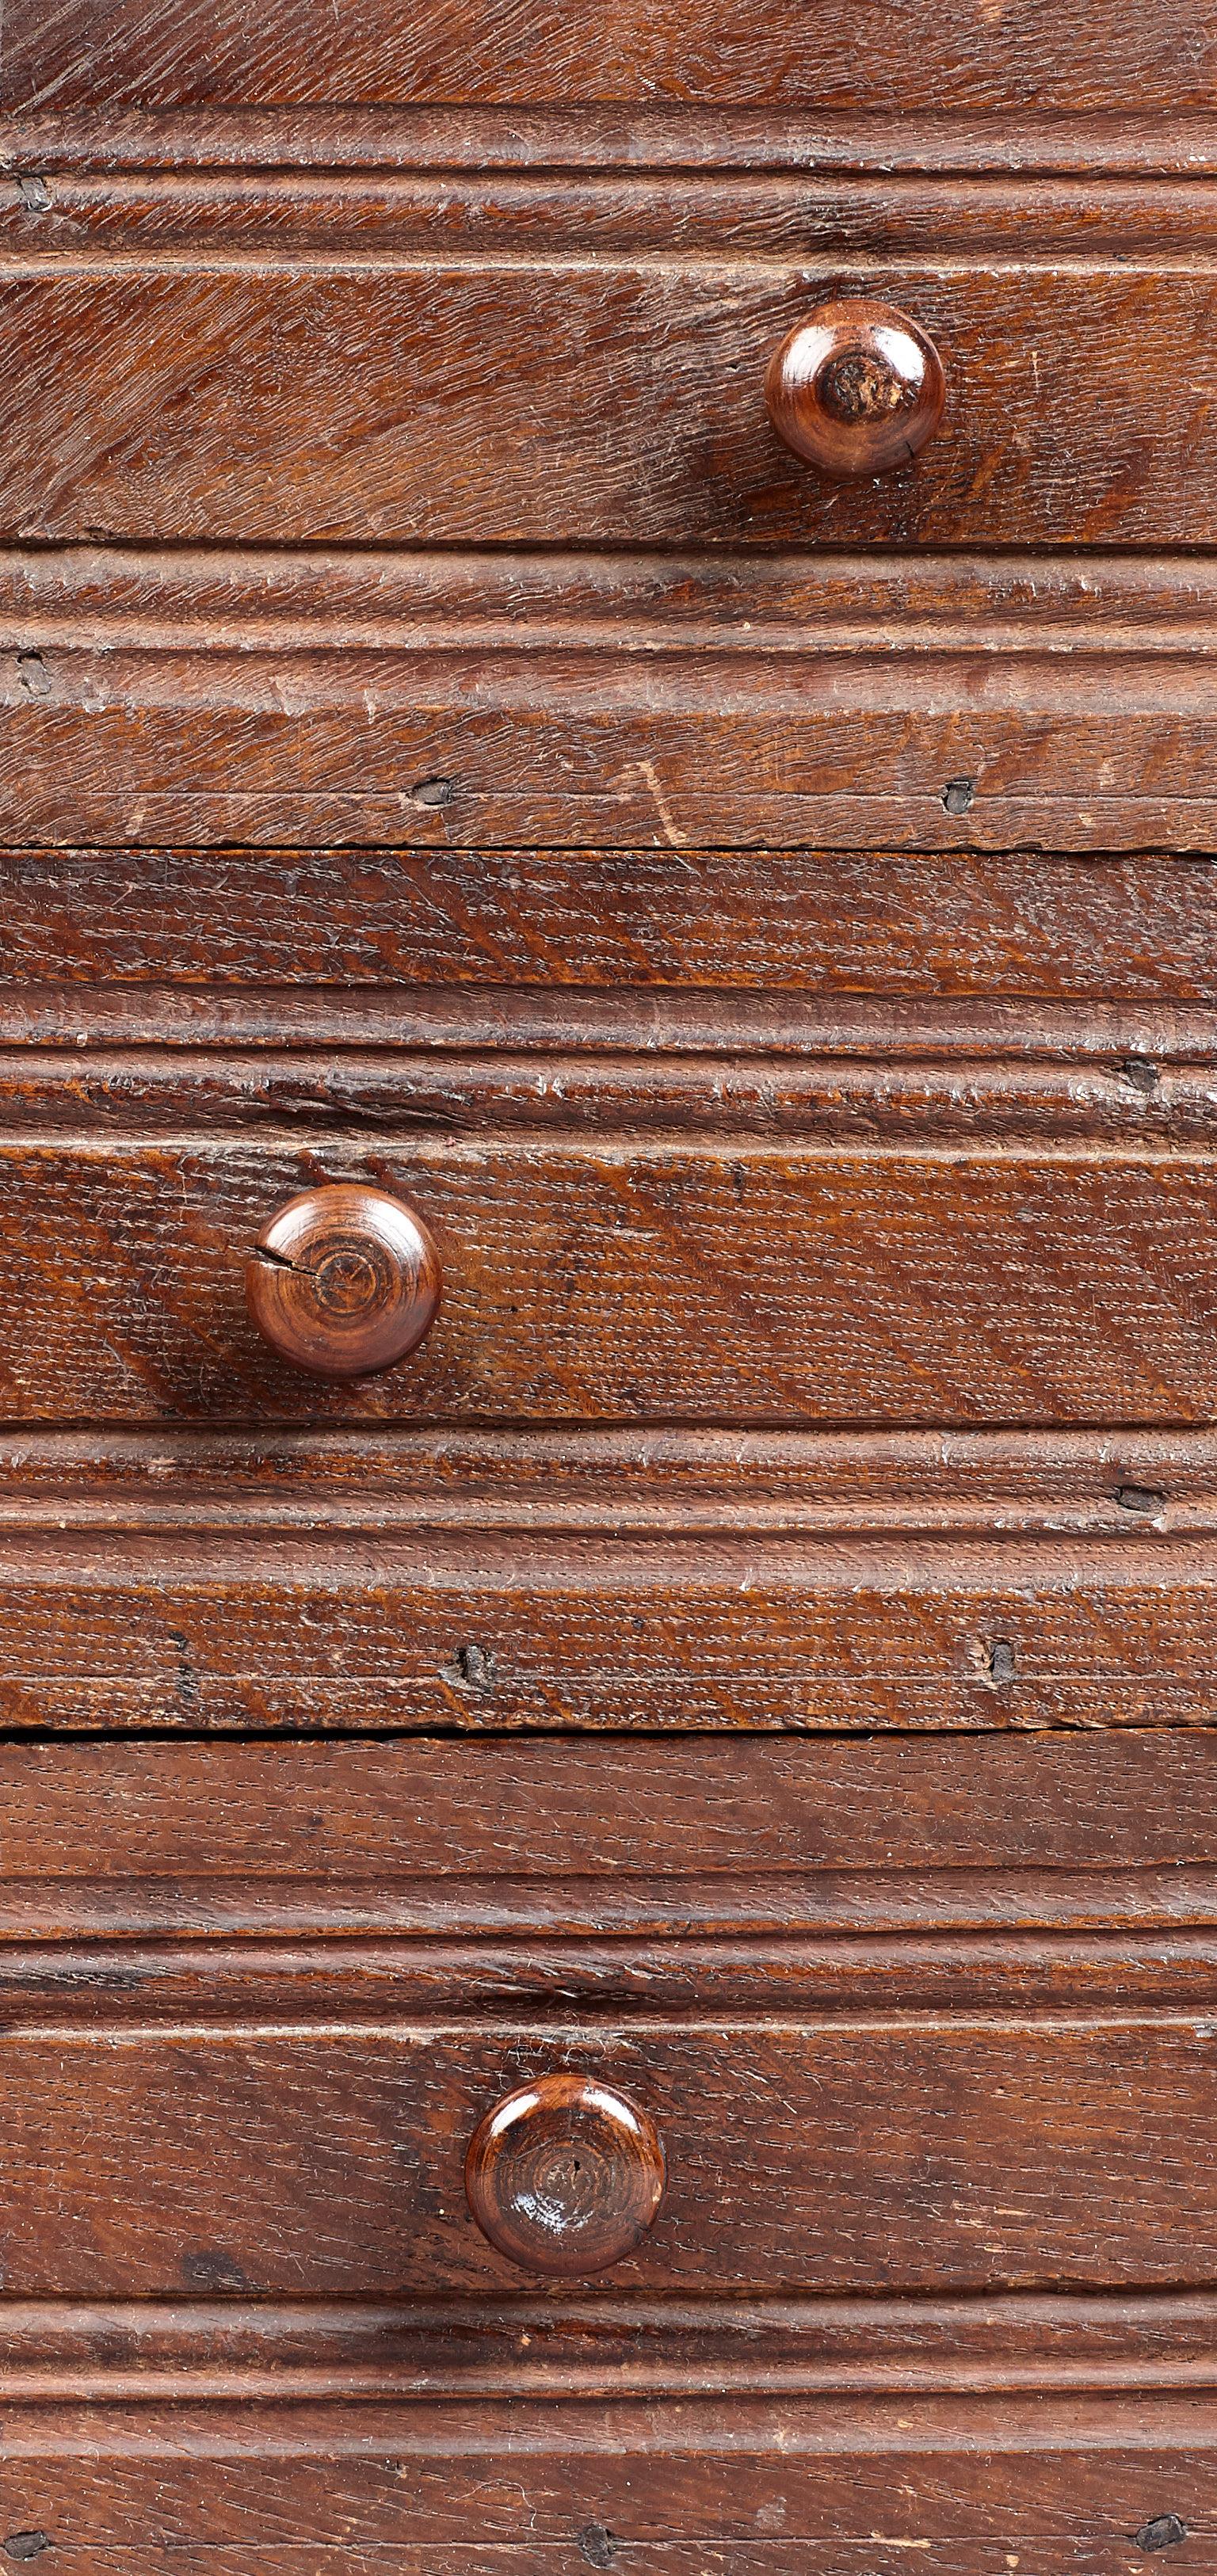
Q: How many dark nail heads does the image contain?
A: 11